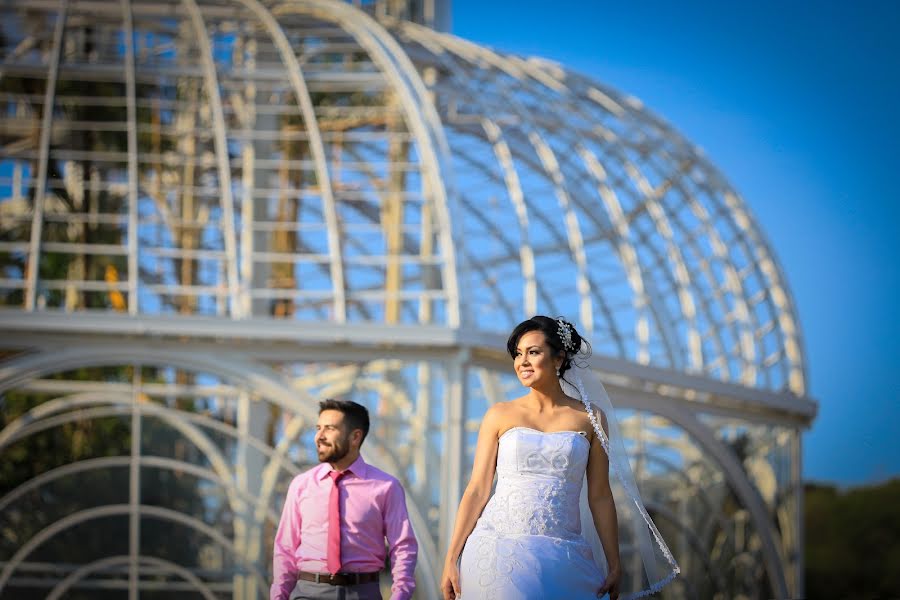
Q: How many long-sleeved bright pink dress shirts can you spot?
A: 1